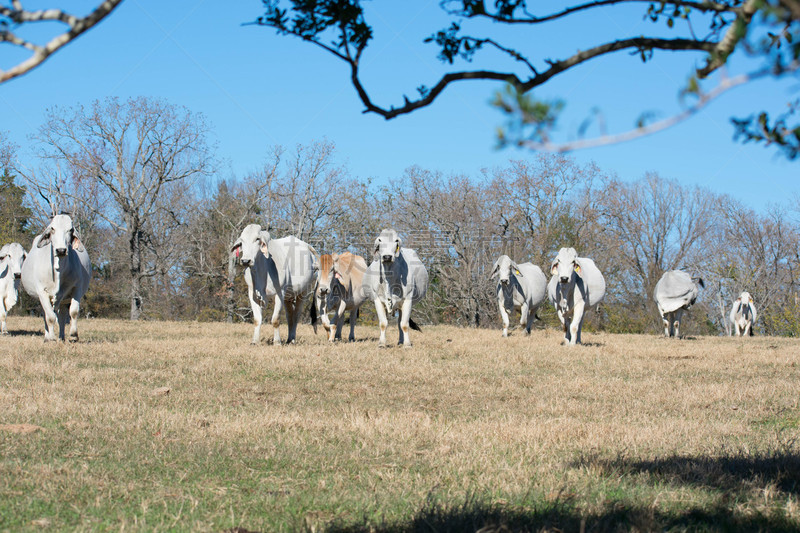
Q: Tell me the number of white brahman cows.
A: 8